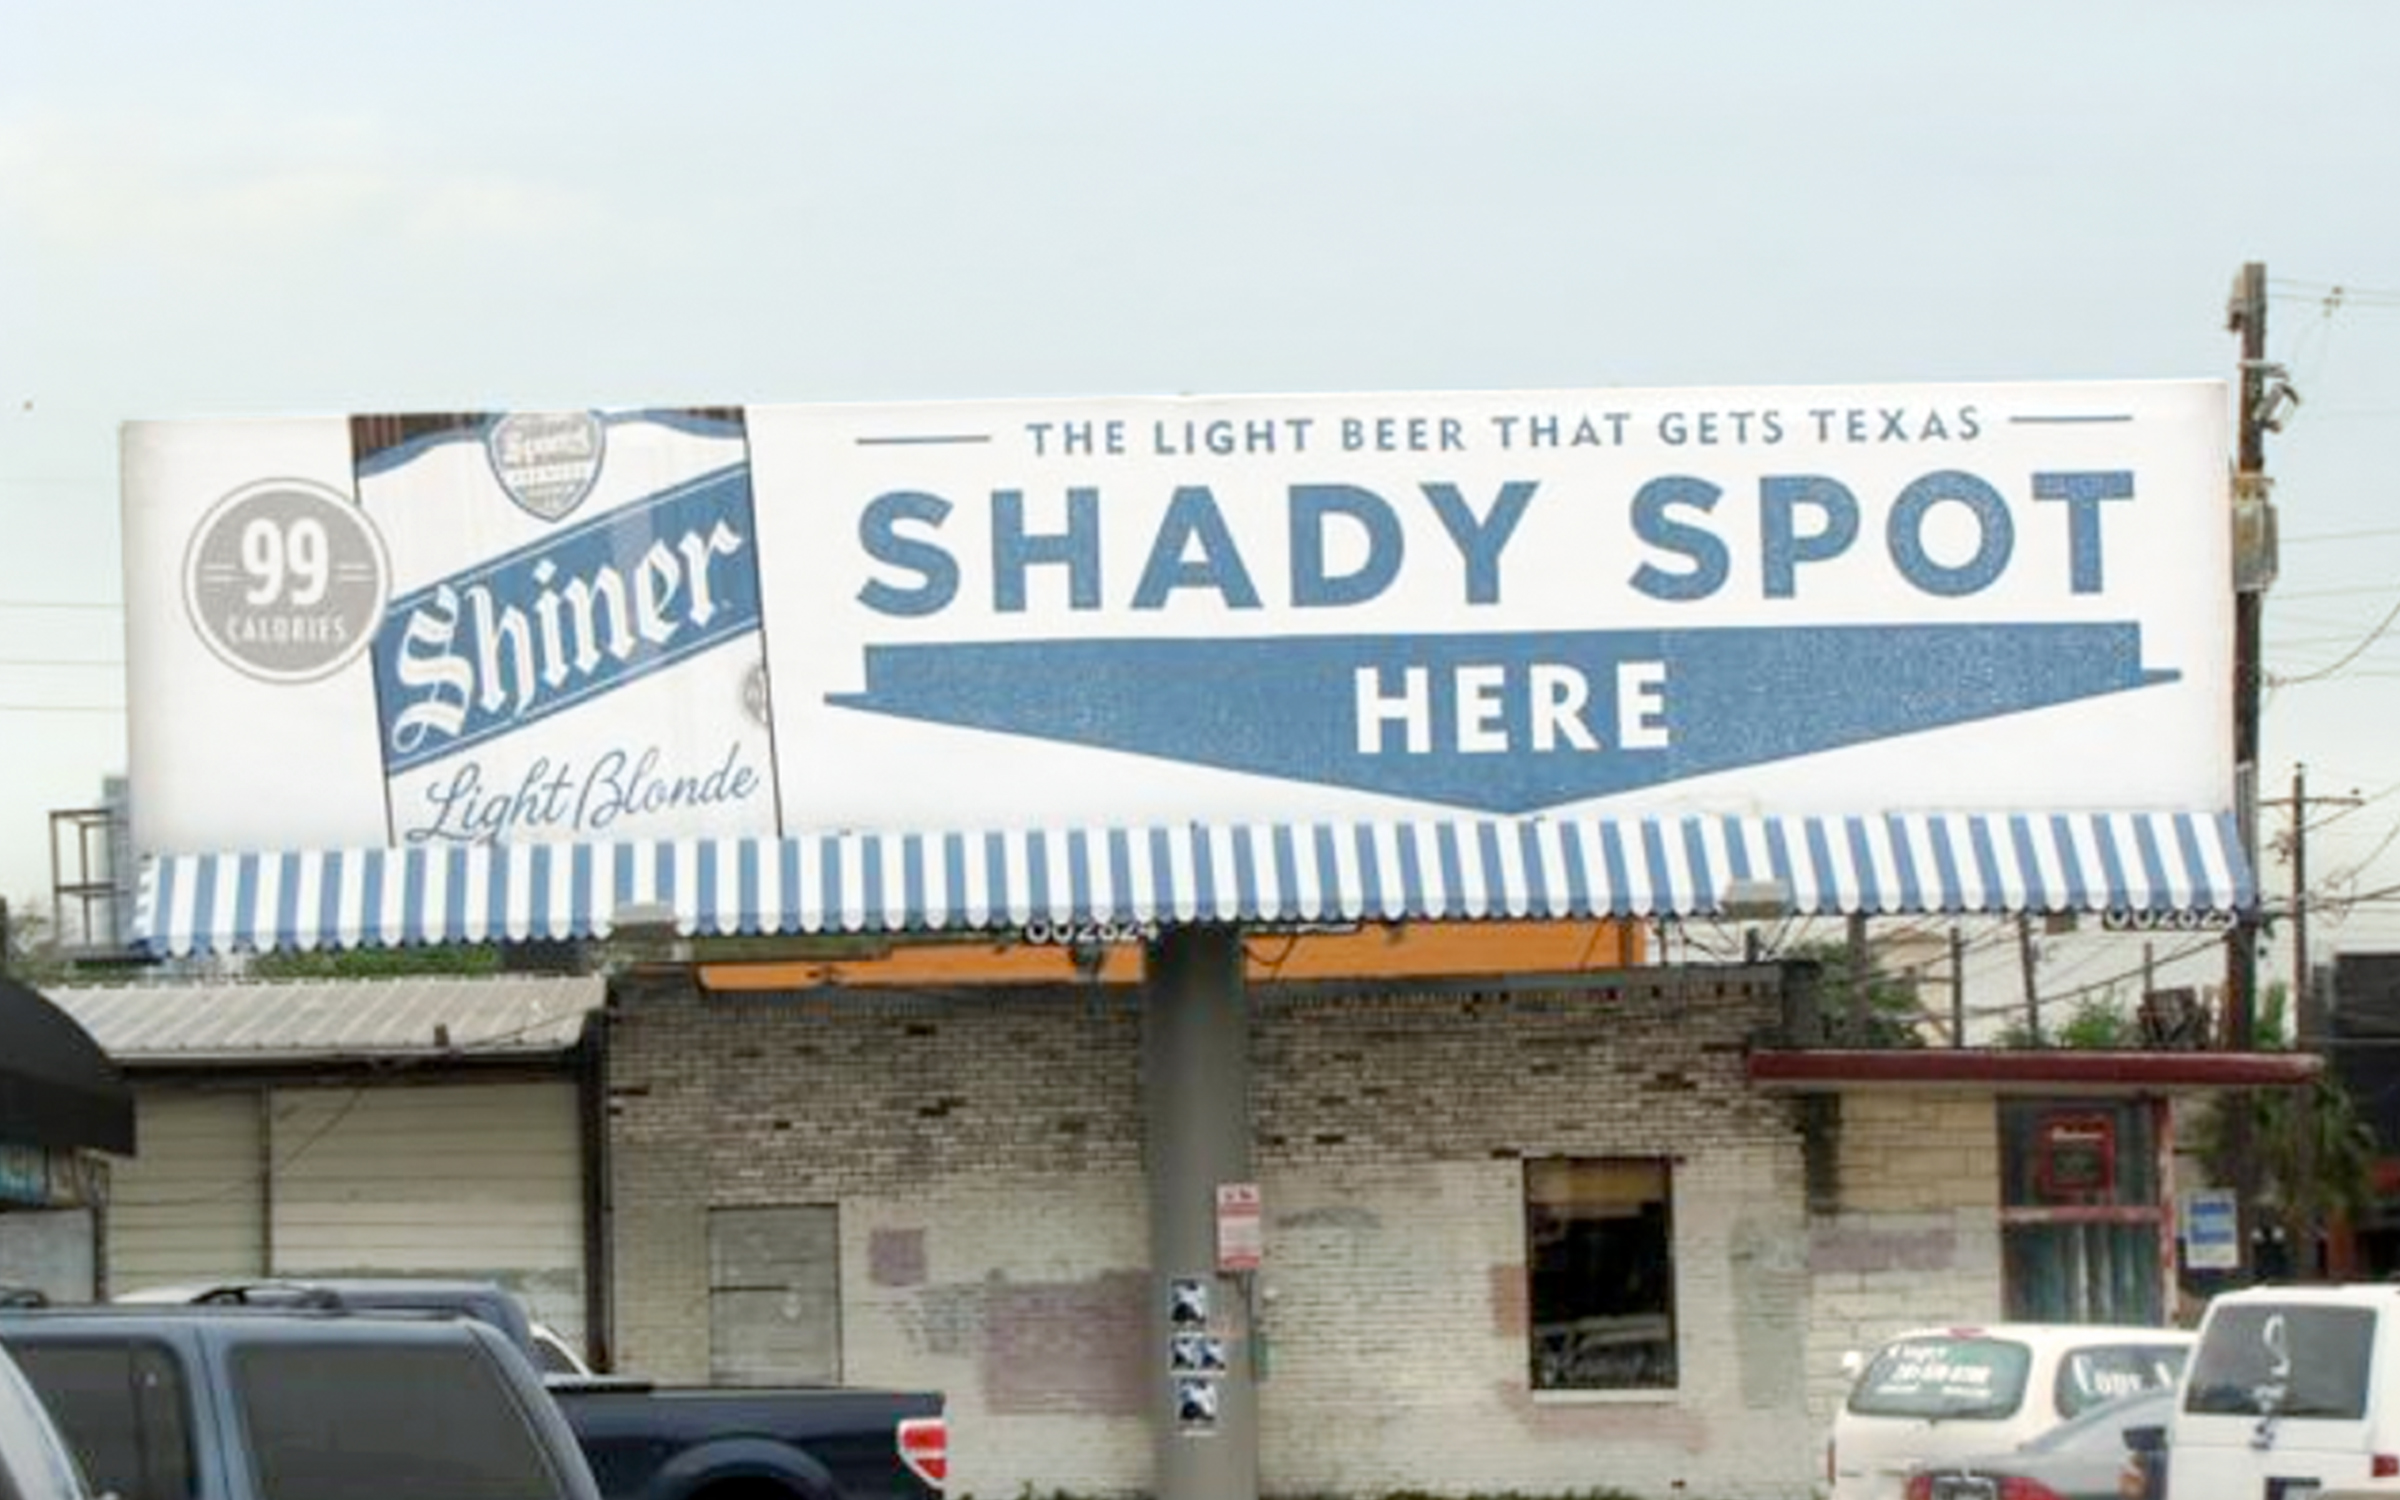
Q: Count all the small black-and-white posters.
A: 4